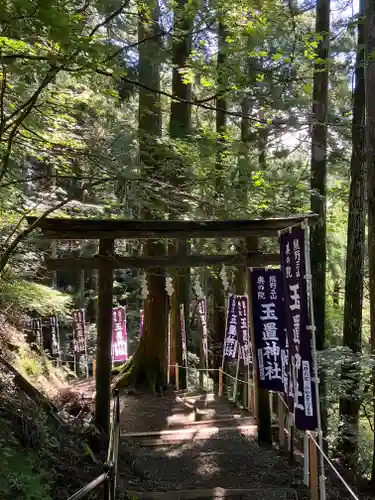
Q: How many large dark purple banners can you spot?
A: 2